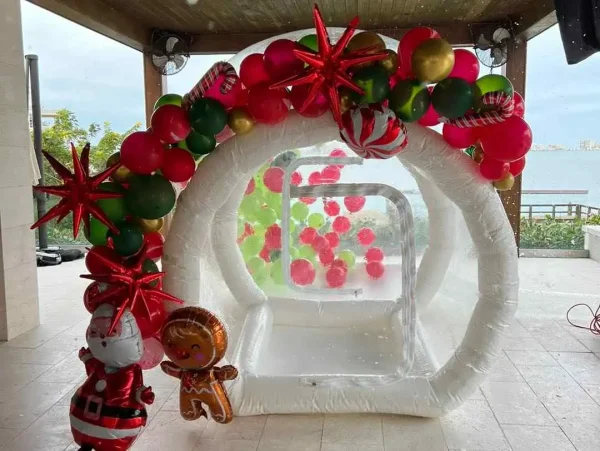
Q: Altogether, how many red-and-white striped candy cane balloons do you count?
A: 2